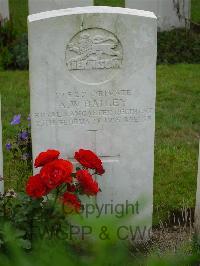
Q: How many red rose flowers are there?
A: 6